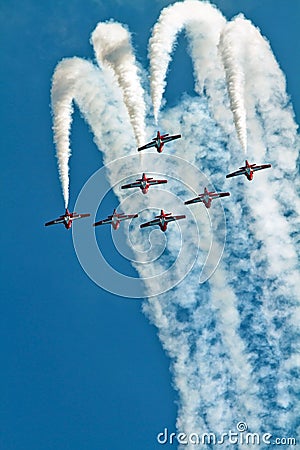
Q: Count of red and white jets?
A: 7